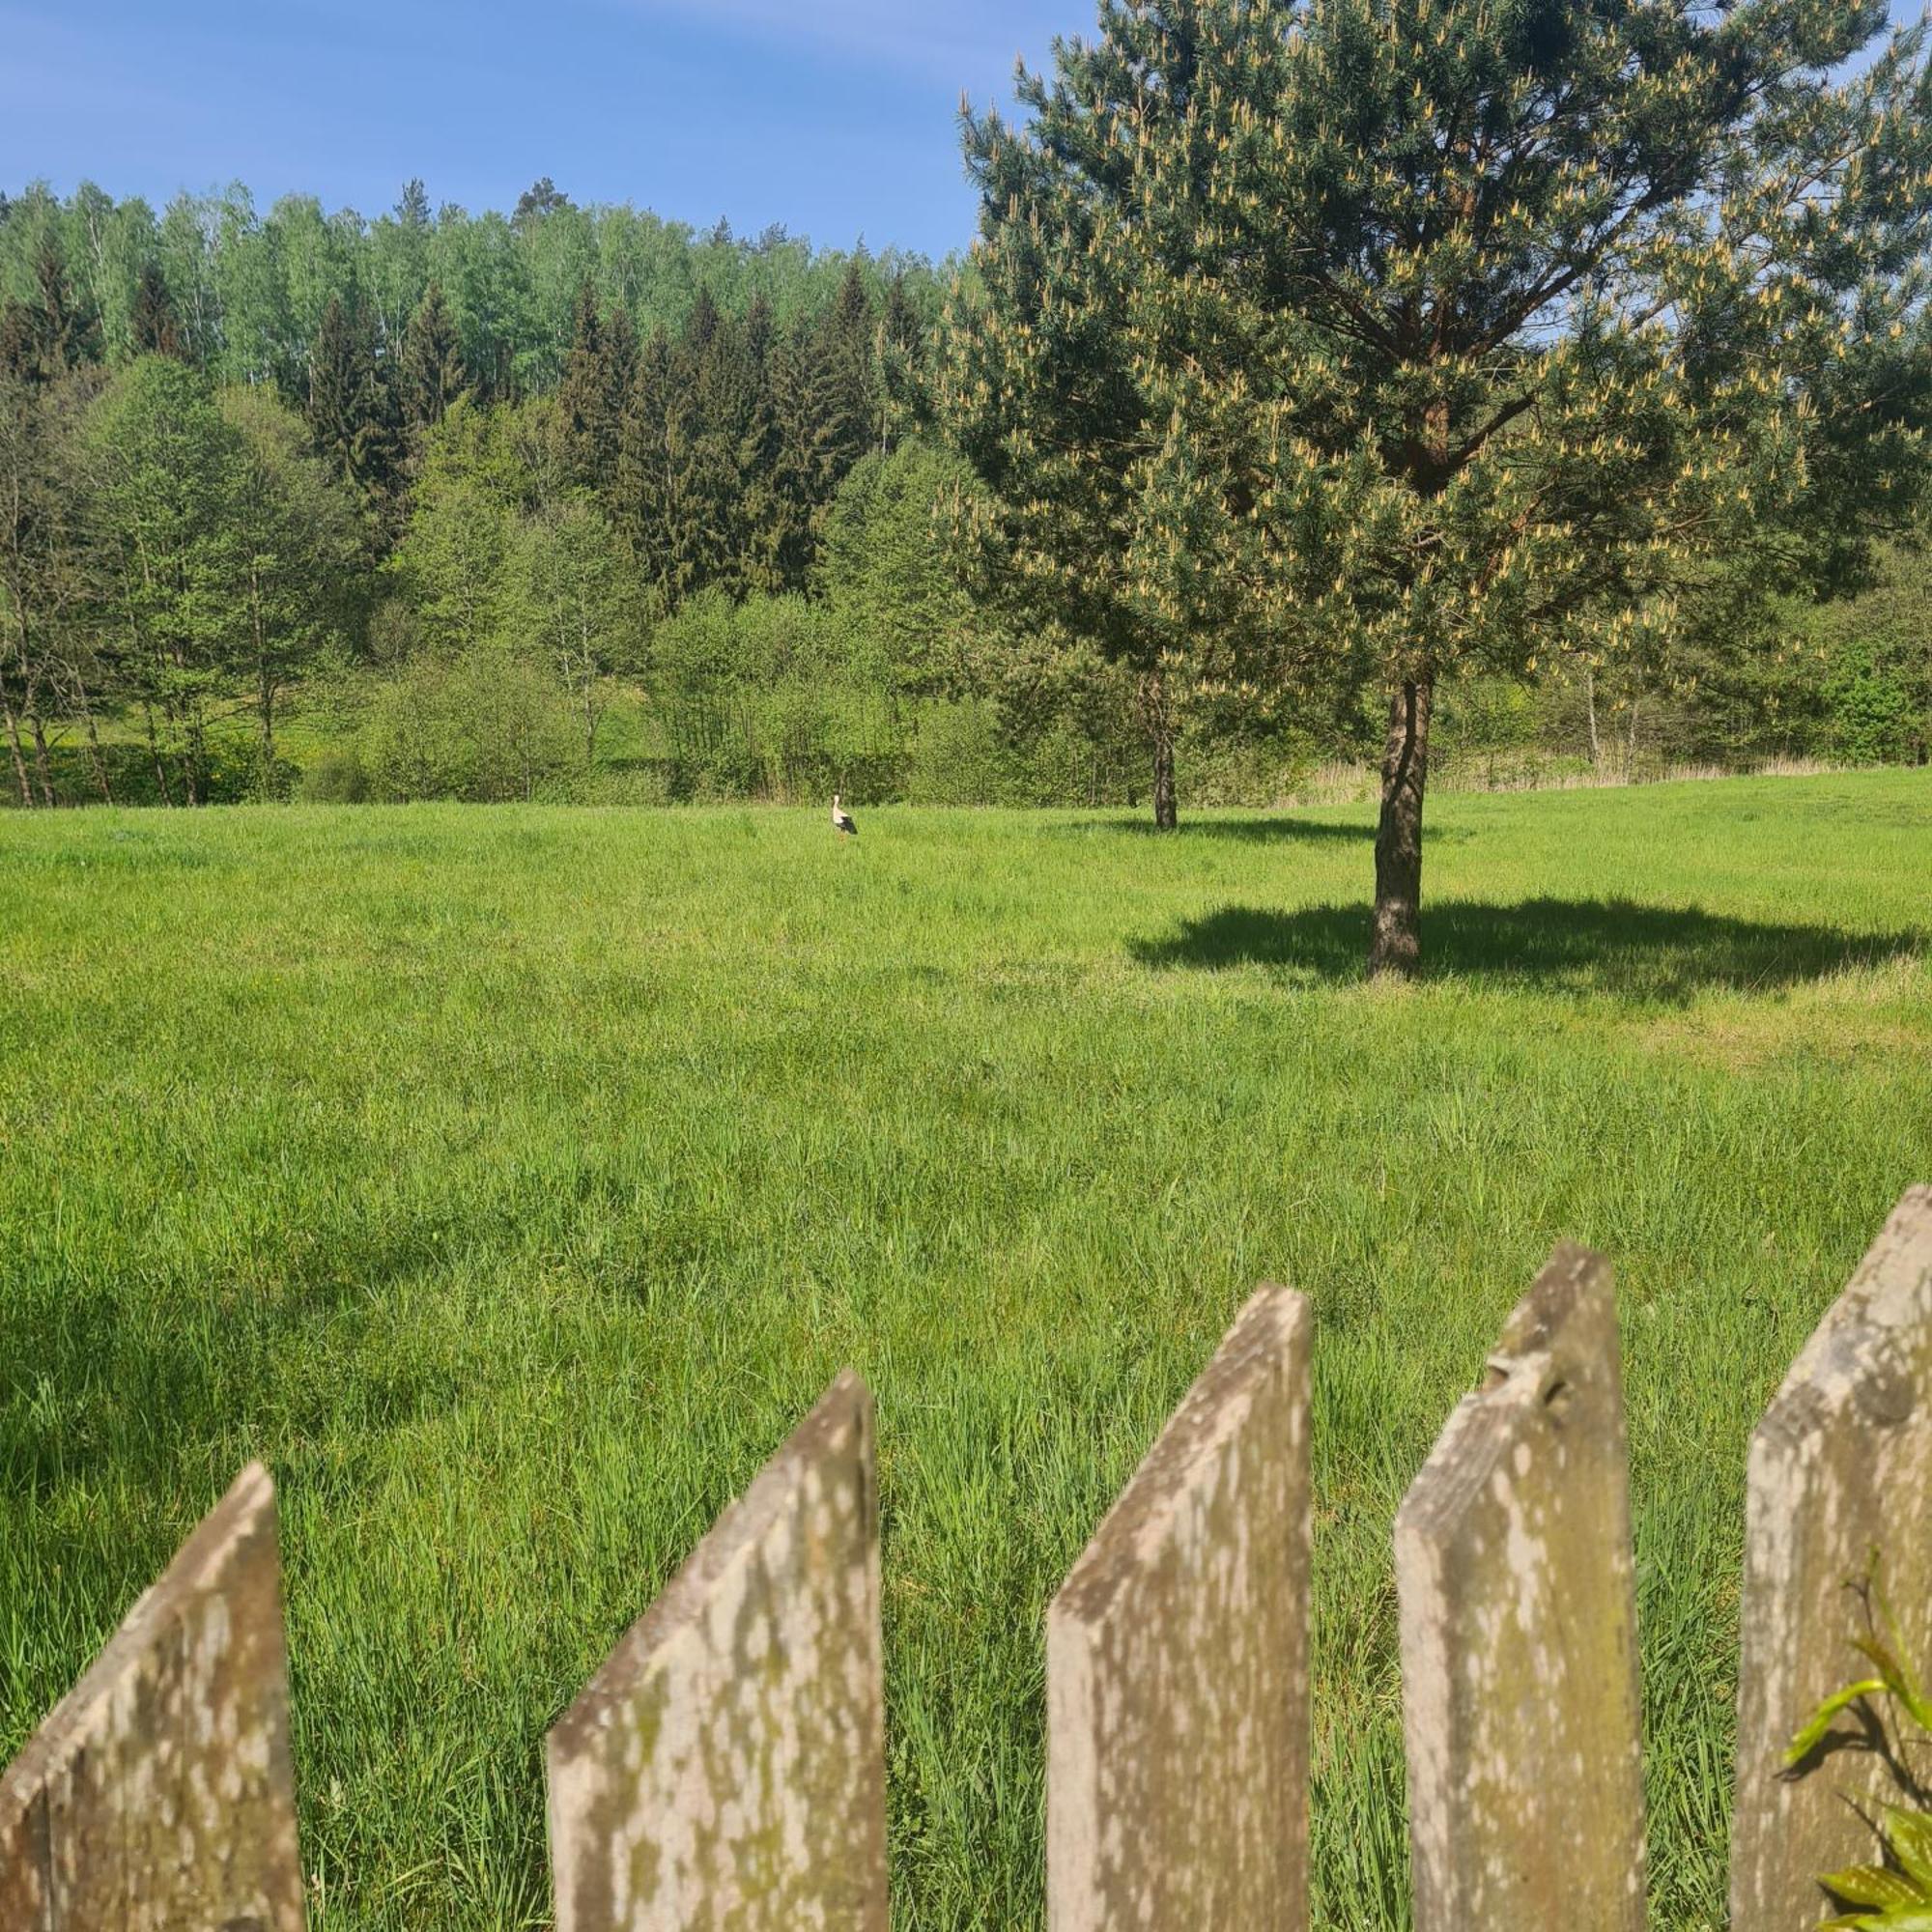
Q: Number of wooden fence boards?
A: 5